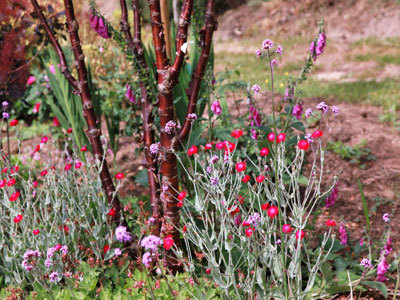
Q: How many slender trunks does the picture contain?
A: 3